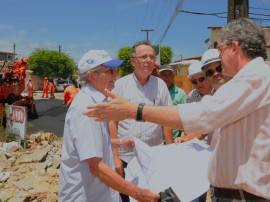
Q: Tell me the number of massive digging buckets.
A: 0